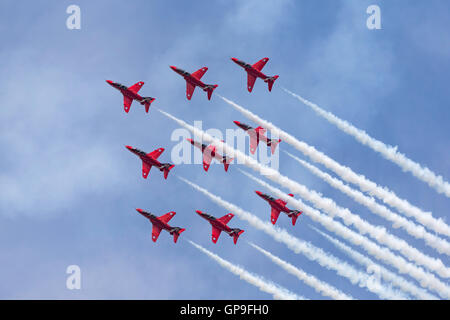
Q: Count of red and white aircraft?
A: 9